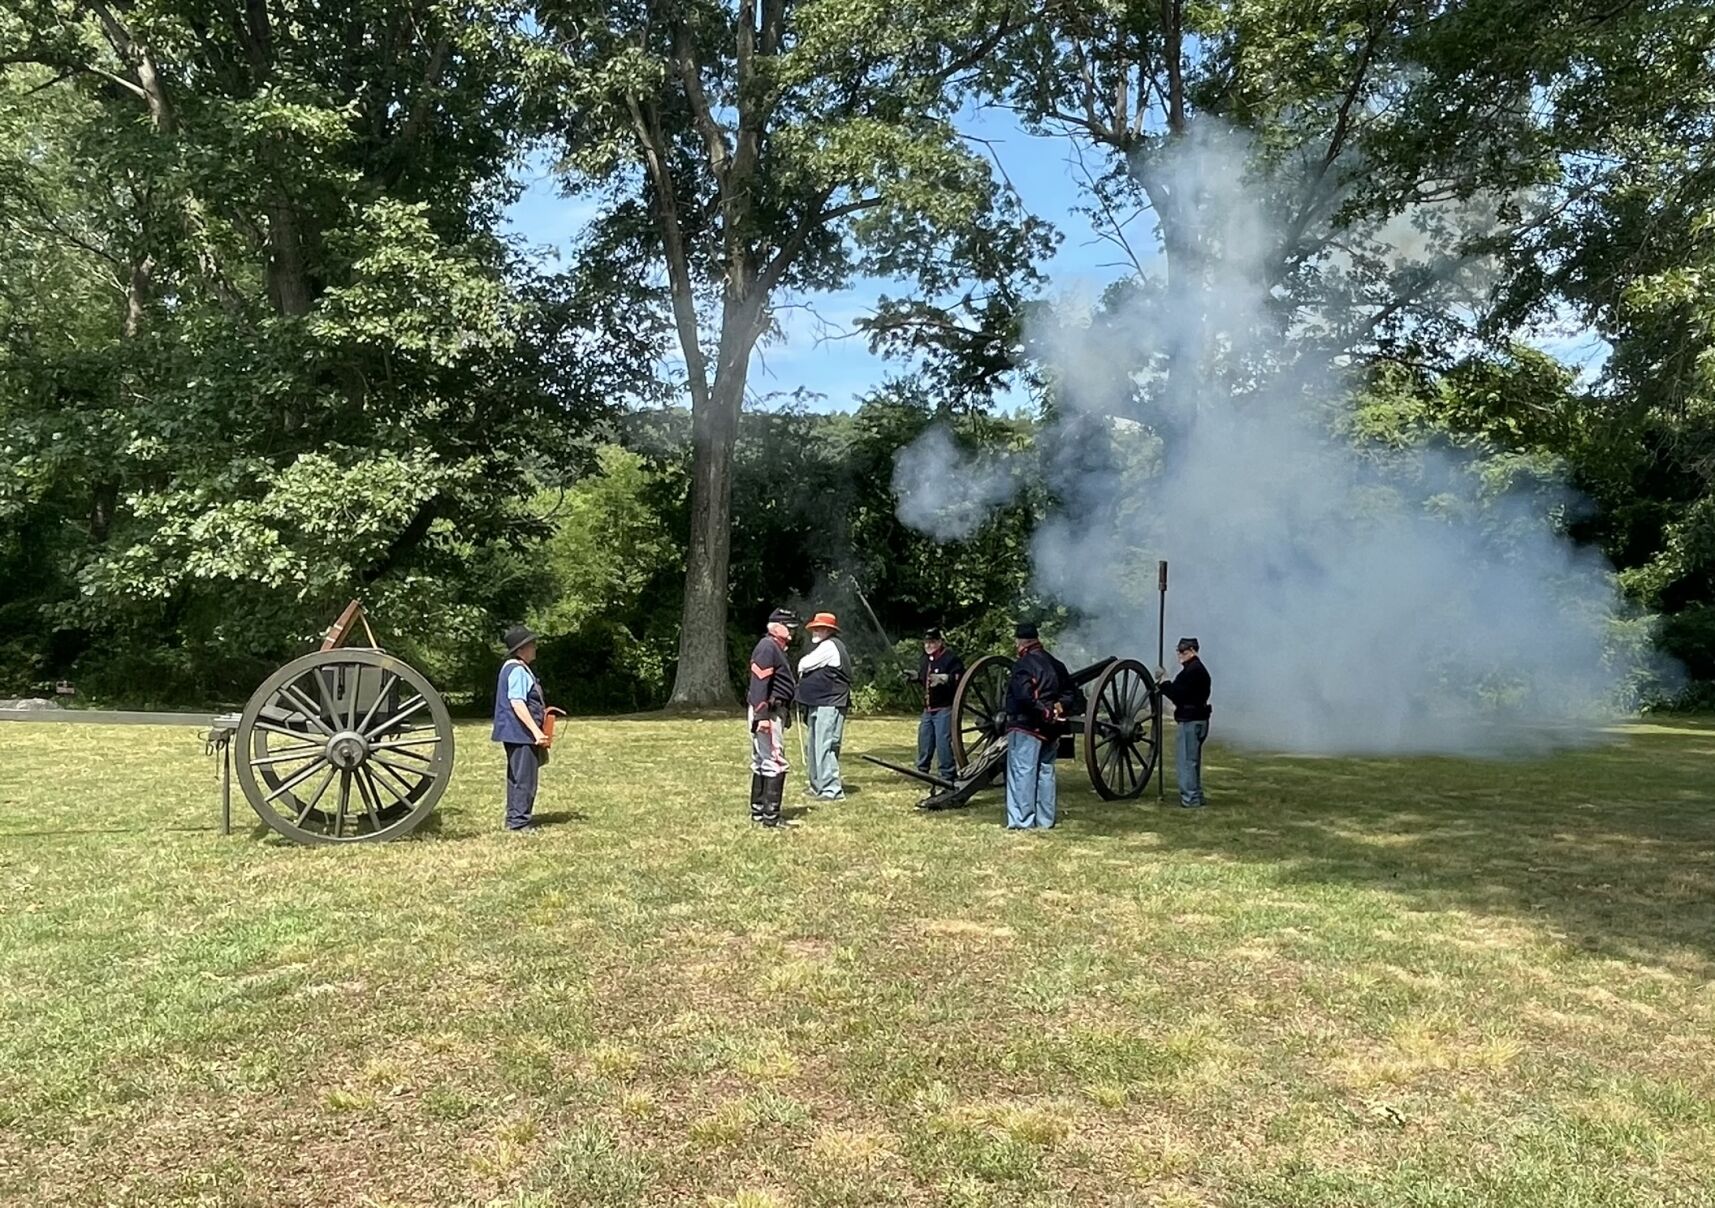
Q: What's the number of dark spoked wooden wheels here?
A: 4